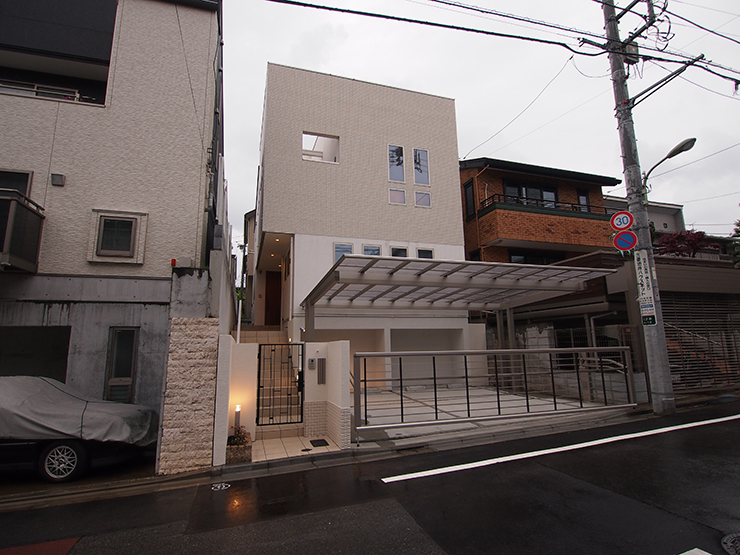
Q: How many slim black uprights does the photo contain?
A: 10